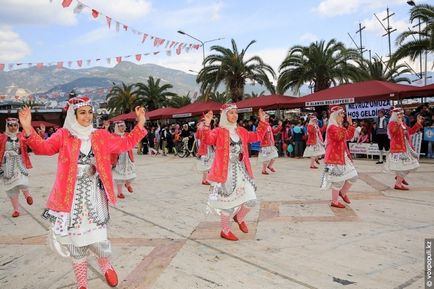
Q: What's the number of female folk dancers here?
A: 9